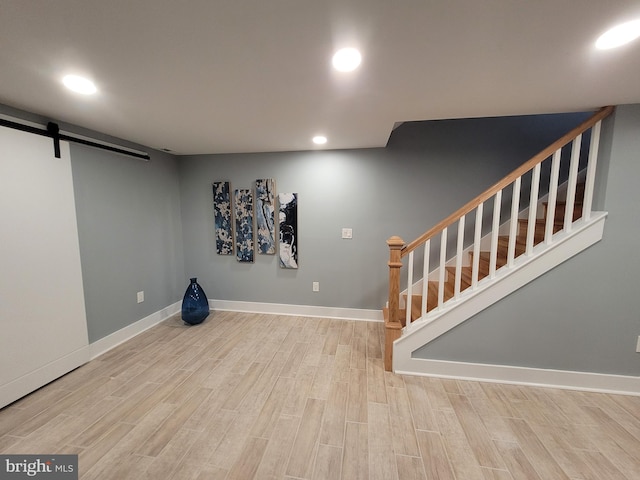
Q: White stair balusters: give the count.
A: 11